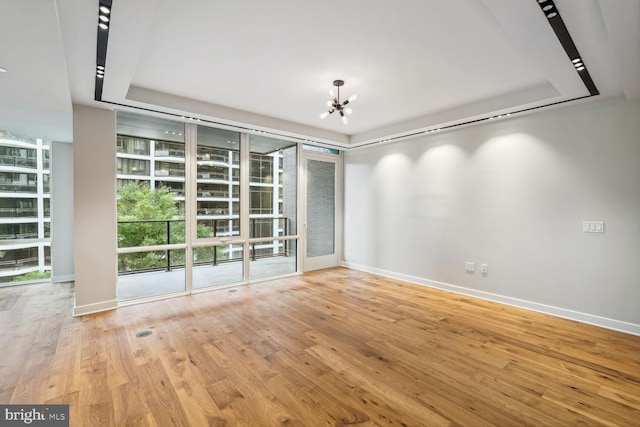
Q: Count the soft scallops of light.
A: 3